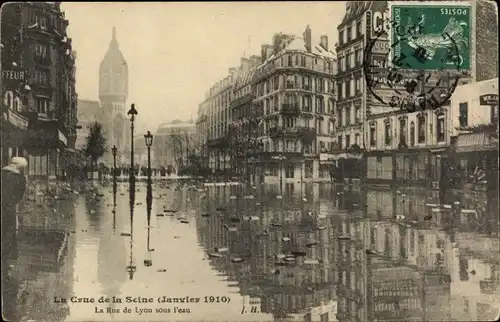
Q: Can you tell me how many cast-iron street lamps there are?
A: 3